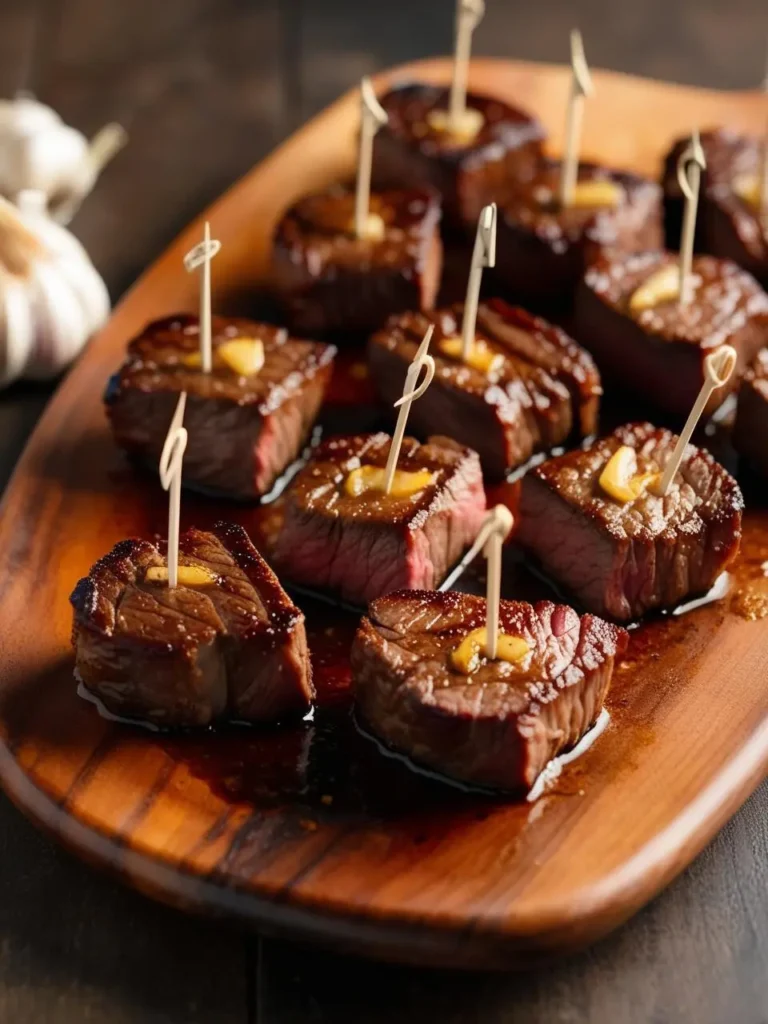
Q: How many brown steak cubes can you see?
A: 12